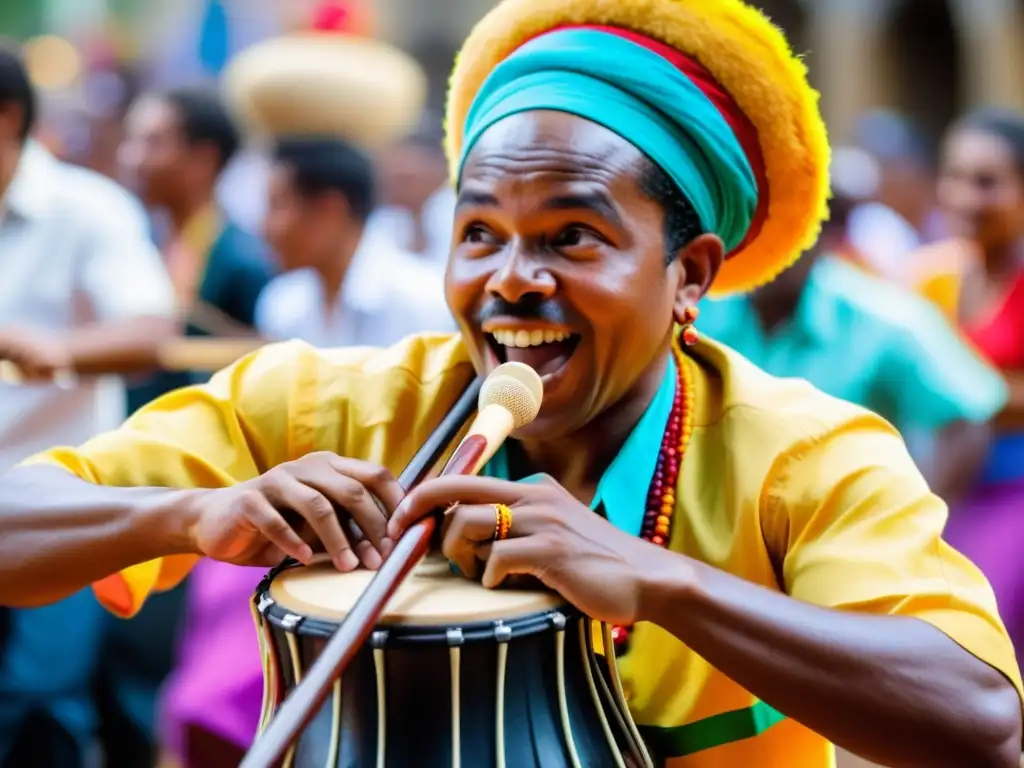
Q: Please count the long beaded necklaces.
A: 2